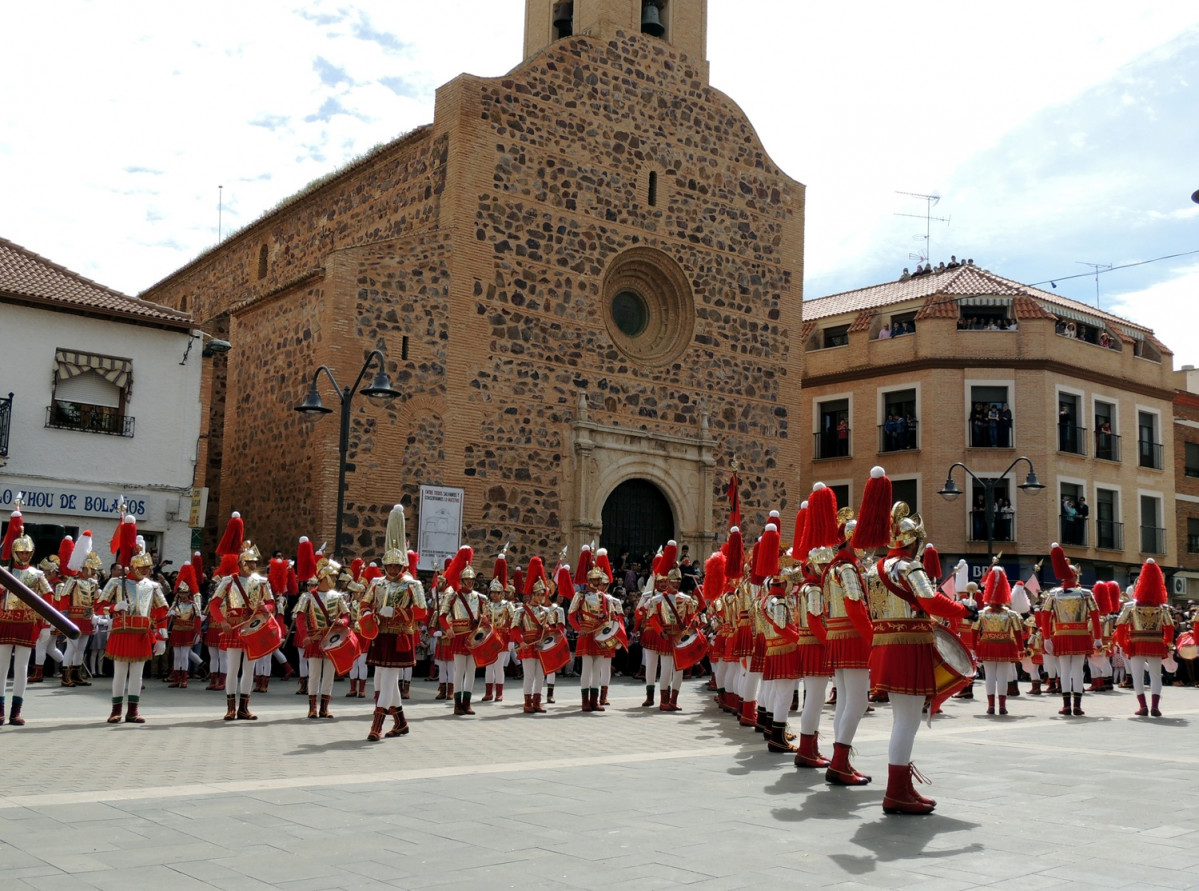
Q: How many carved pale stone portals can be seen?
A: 1